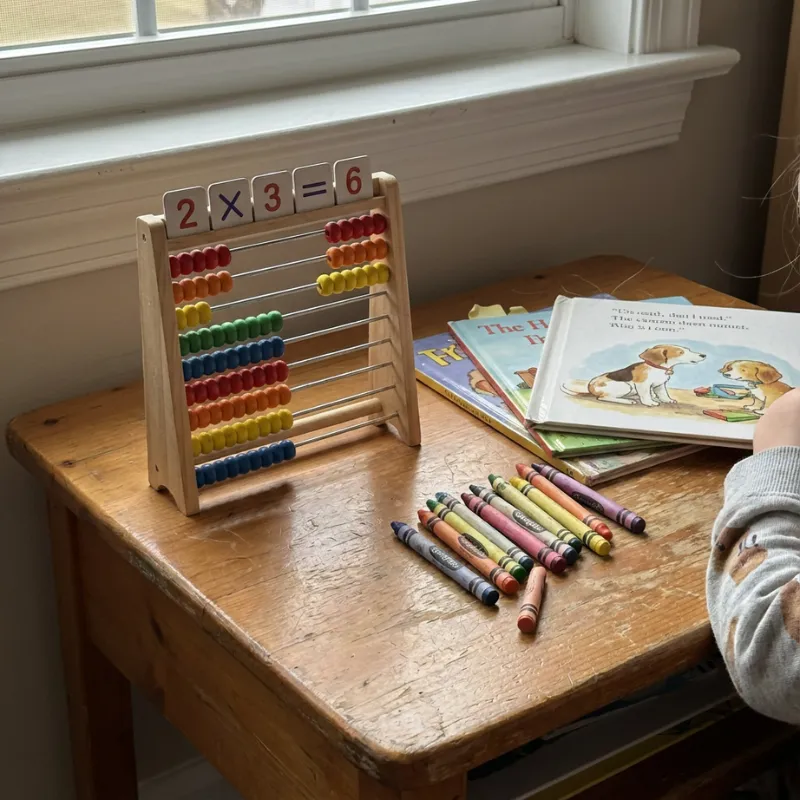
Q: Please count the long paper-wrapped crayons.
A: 10